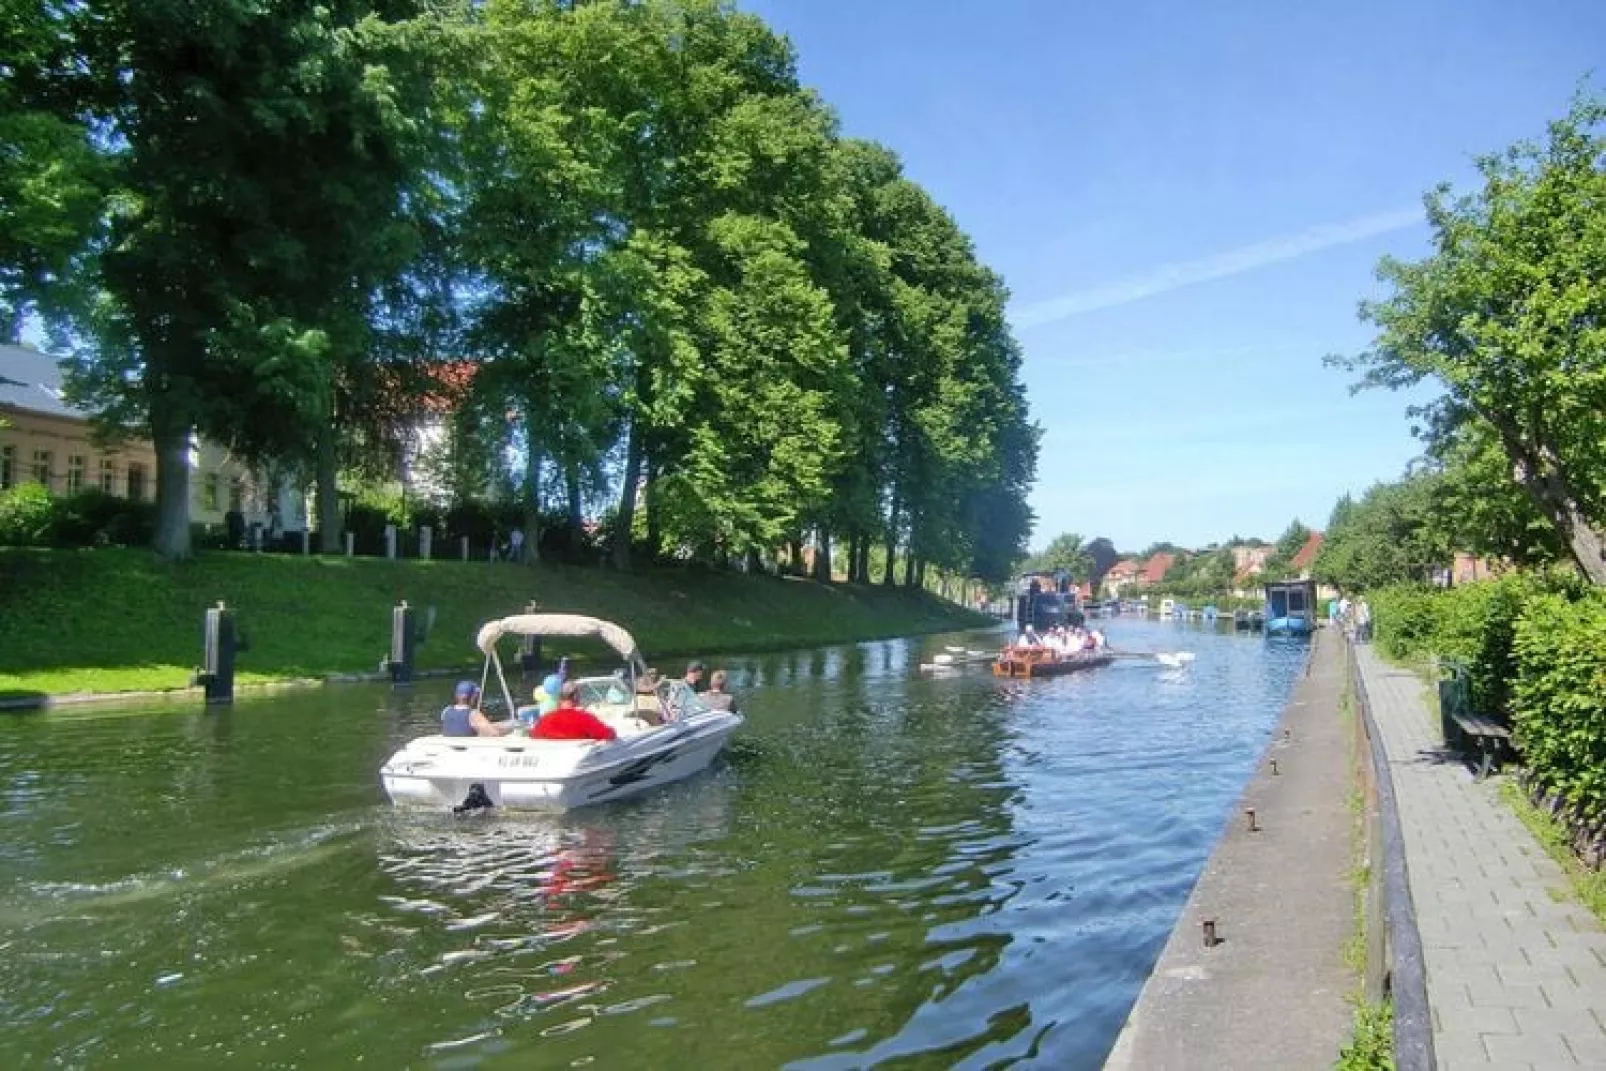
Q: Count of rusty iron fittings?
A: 4